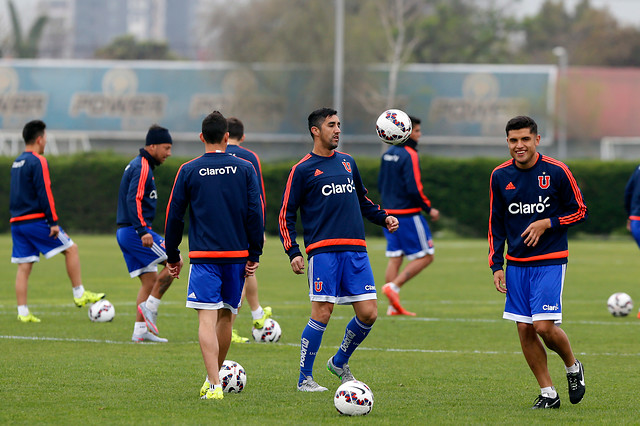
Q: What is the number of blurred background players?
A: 5